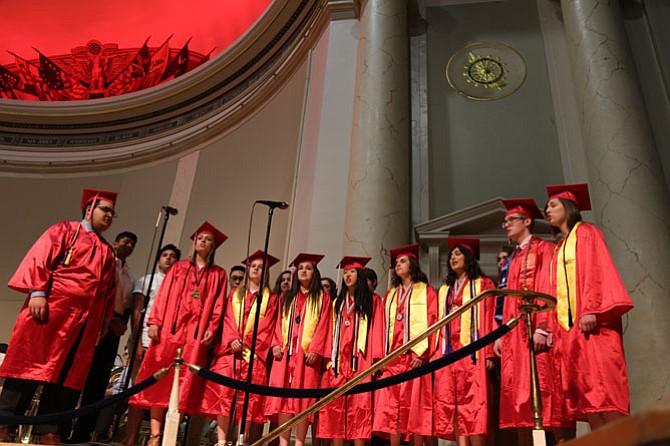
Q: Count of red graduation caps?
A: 9